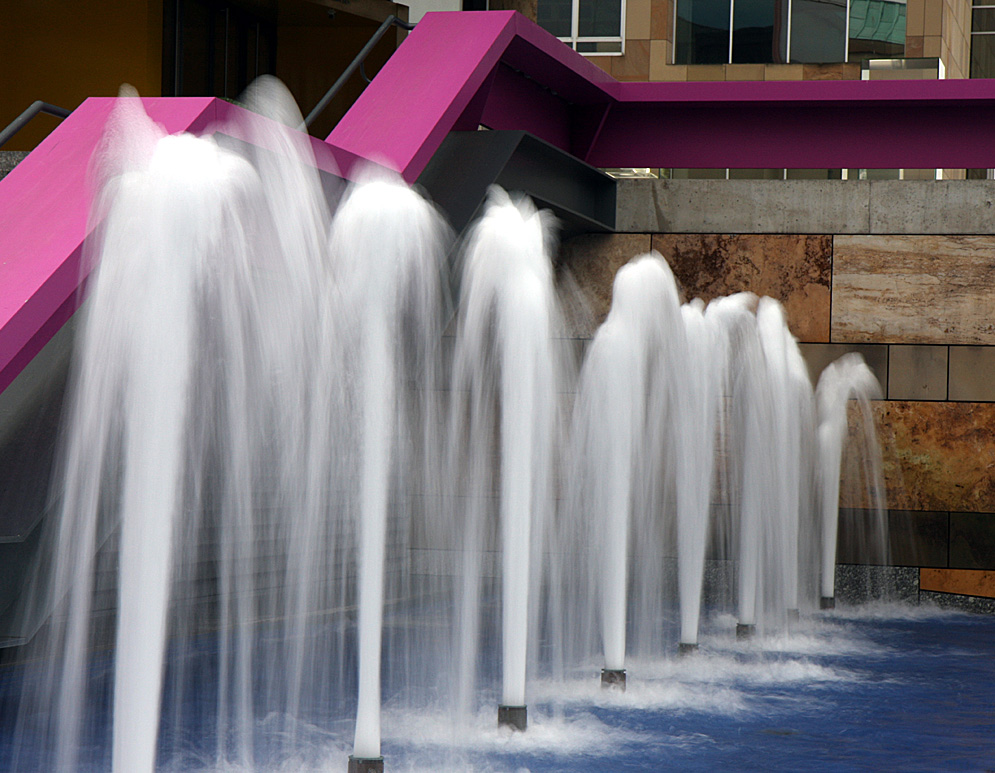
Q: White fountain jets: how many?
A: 8